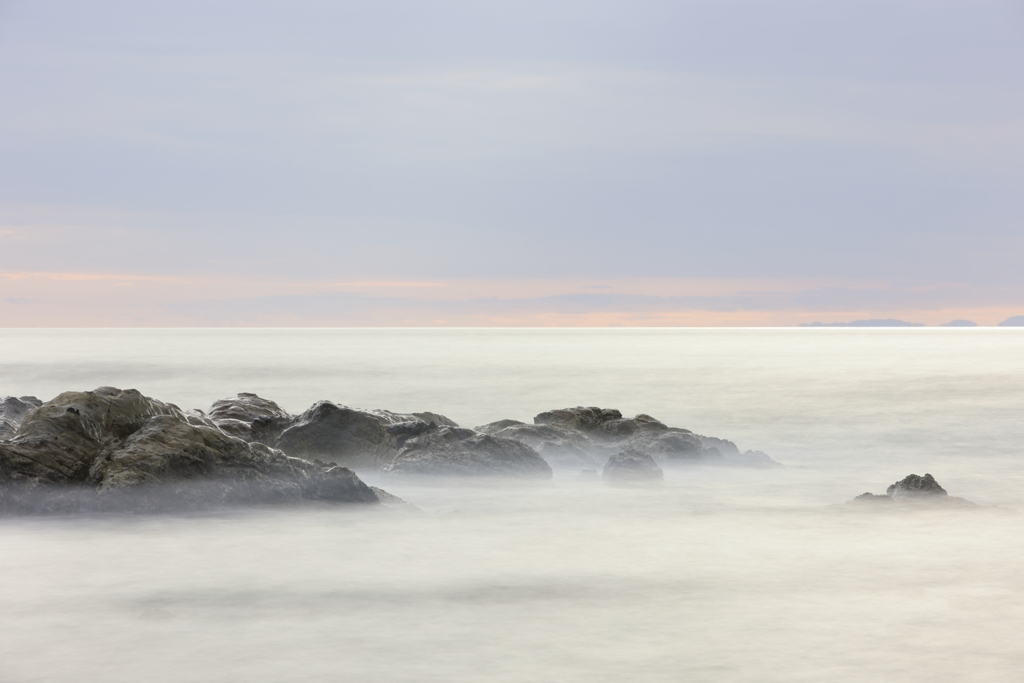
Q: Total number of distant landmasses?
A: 3